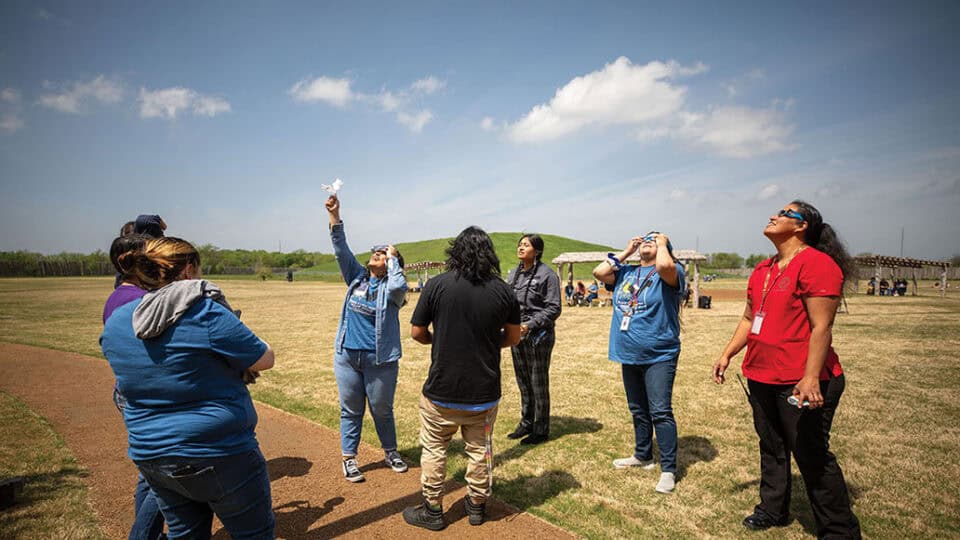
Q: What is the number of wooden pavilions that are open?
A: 3